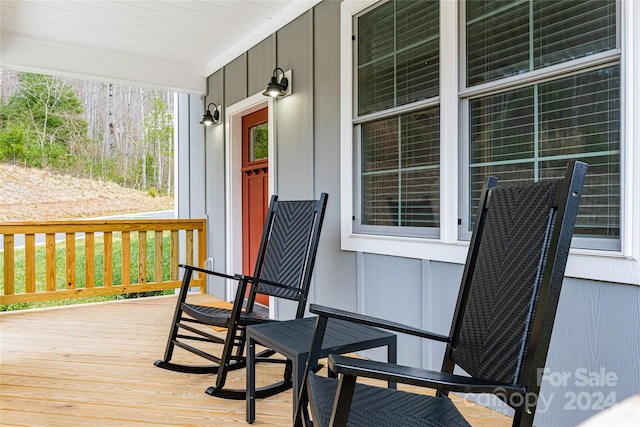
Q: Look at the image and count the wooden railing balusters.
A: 11